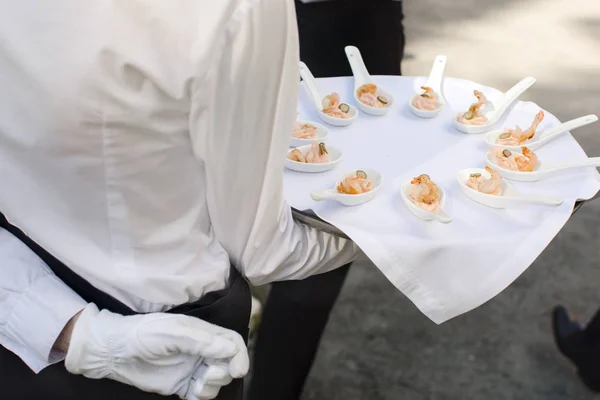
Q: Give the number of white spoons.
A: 11